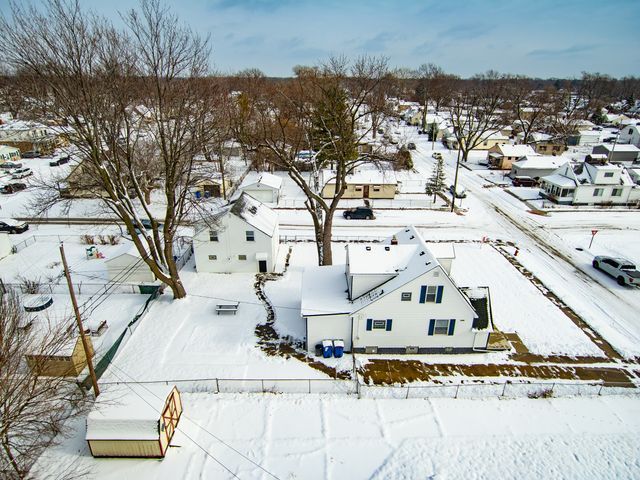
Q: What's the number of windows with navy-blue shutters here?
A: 3